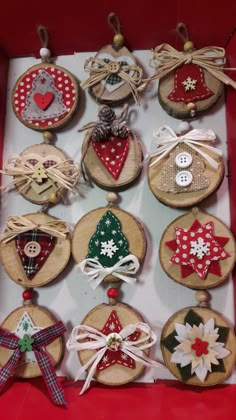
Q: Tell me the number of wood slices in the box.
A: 12